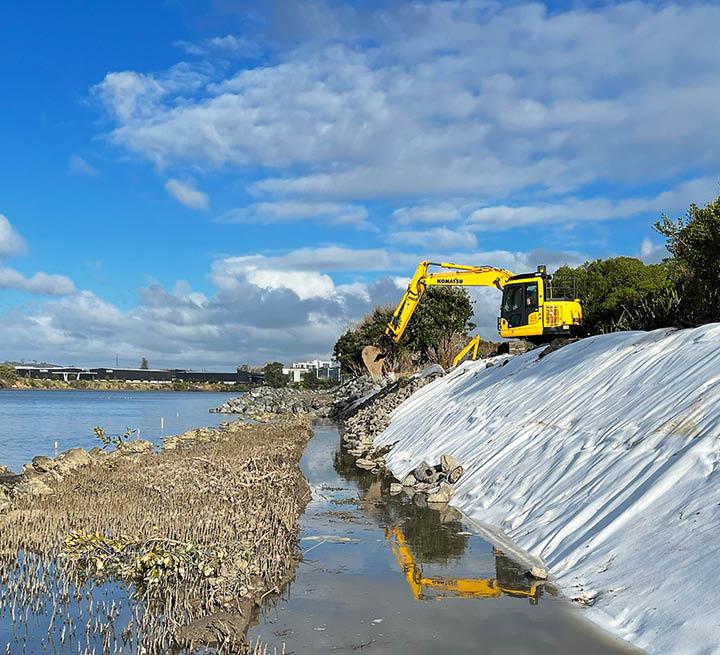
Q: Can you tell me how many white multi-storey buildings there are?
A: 1